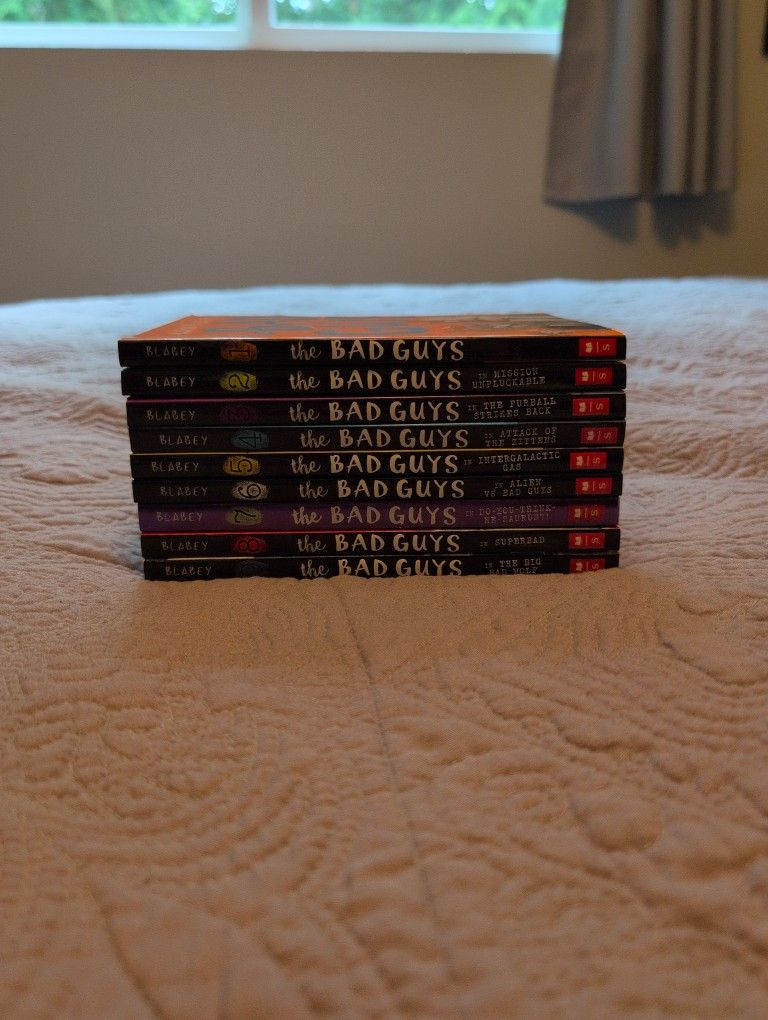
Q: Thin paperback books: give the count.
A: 9